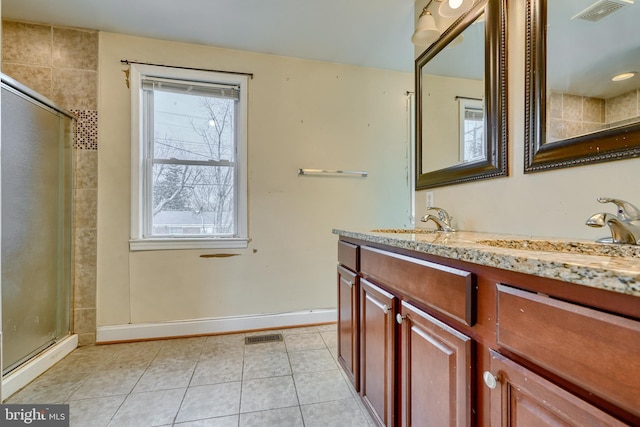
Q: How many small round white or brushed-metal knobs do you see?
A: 4